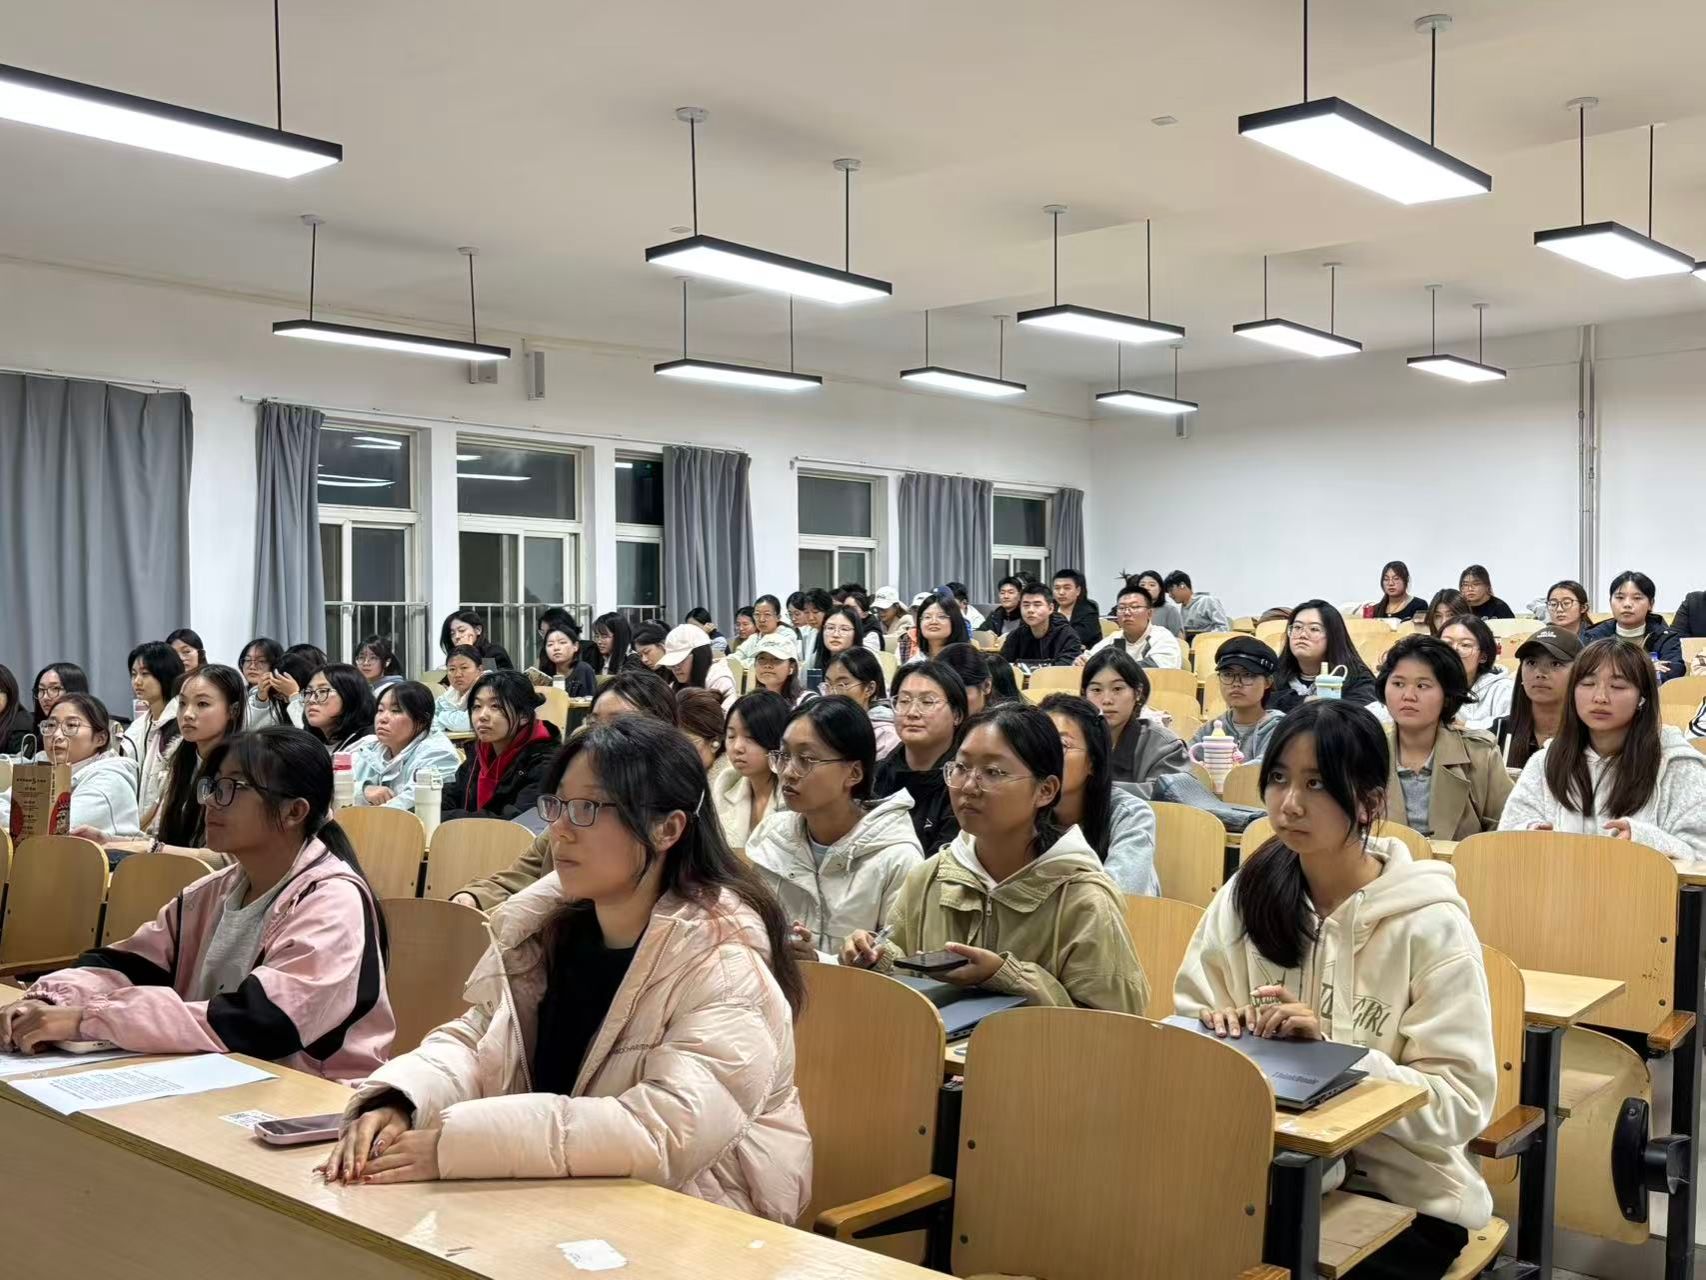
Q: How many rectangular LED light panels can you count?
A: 12